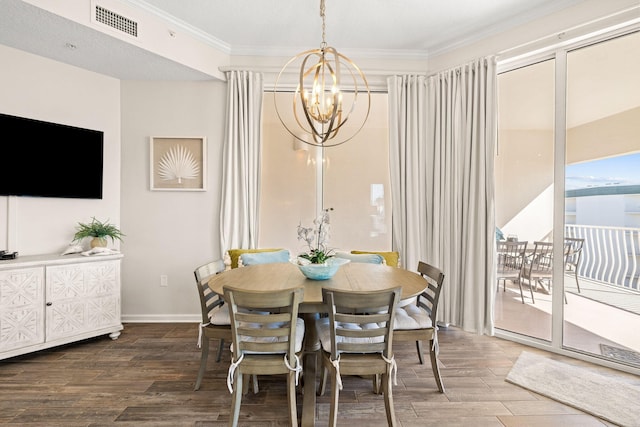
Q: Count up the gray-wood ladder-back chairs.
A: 4